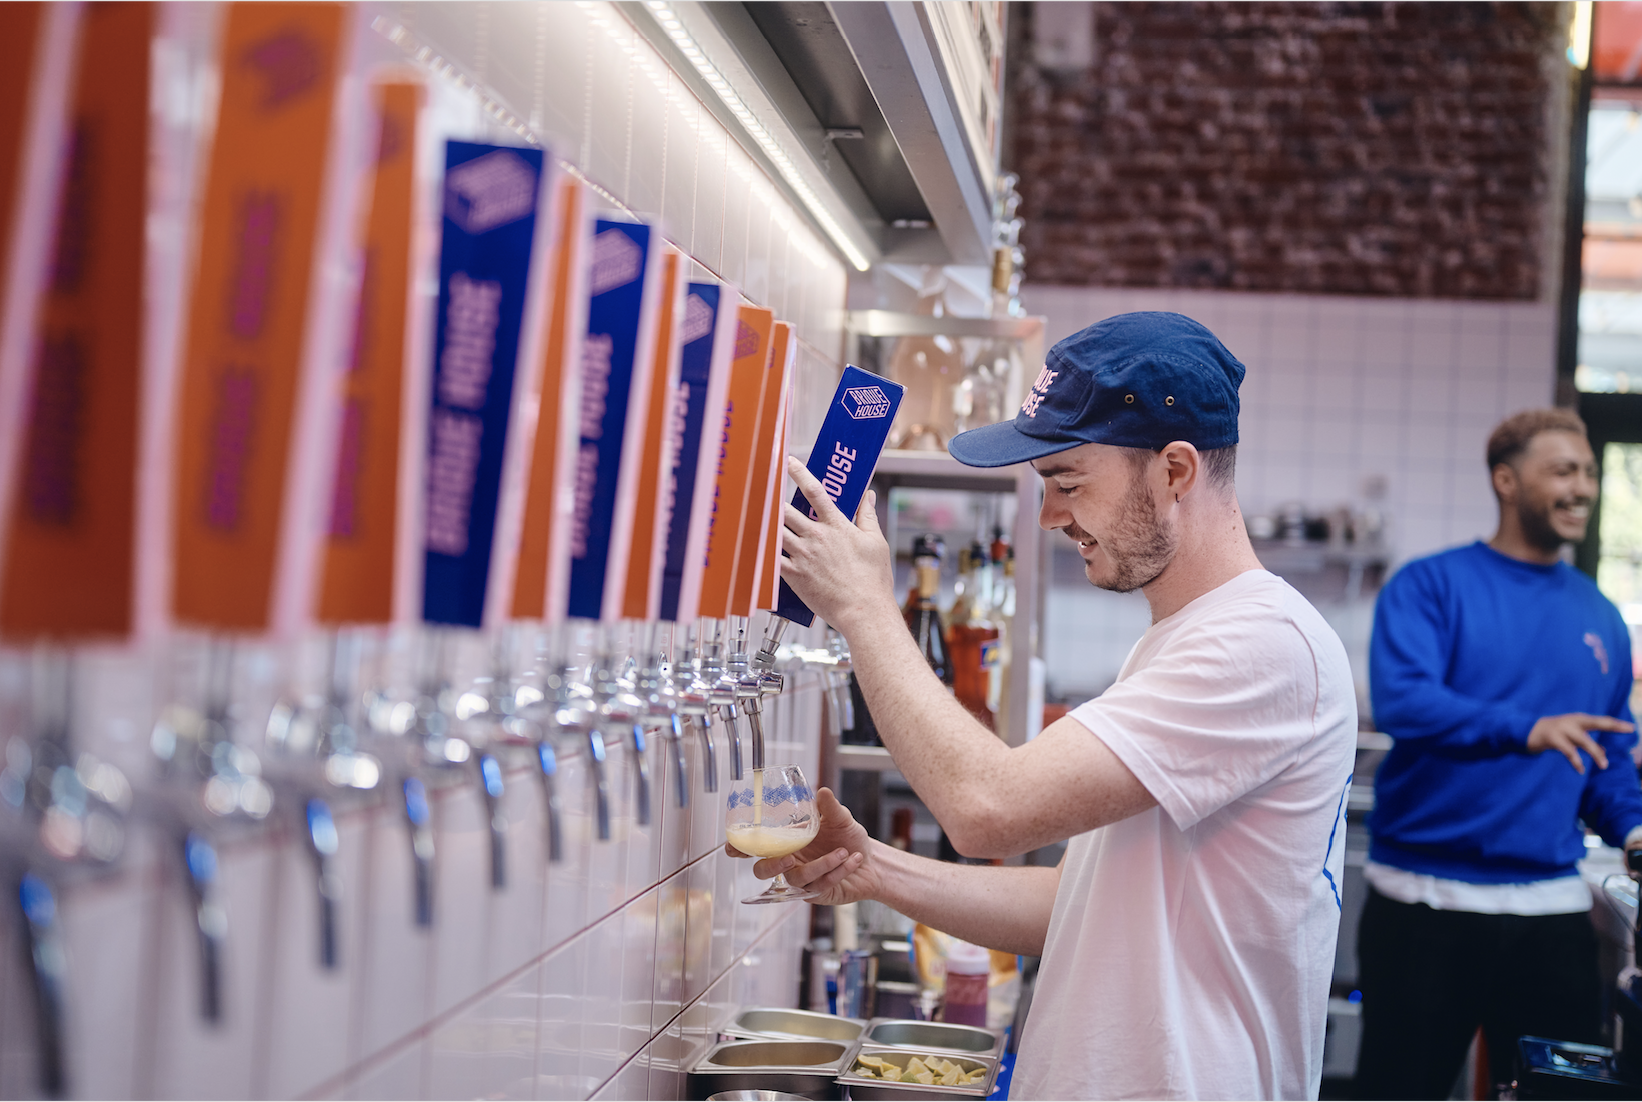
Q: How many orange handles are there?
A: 9